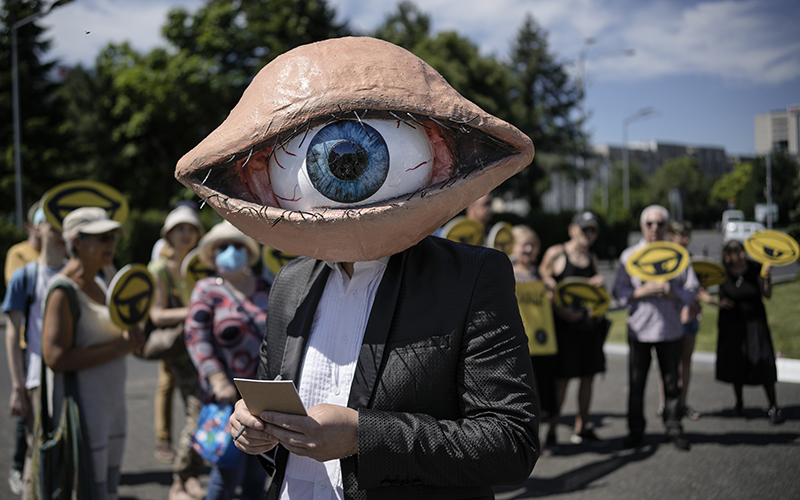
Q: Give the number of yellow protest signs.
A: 11